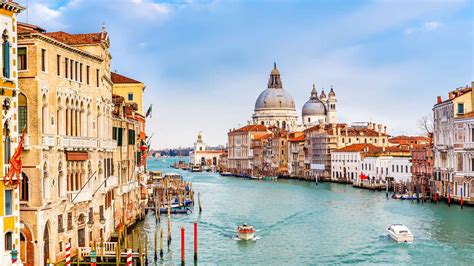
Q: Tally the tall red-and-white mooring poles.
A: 2